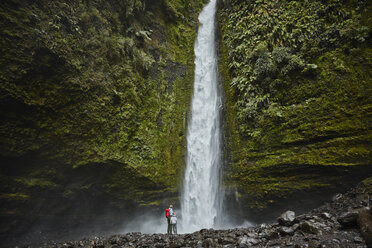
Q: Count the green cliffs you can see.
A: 2